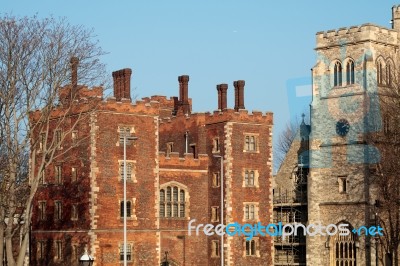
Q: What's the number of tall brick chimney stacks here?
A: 5